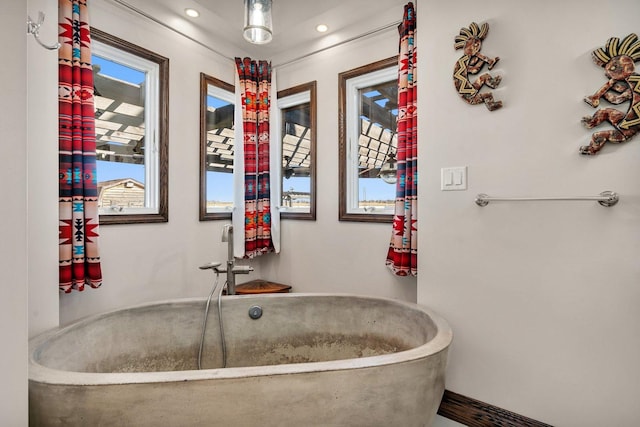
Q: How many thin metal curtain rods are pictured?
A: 2